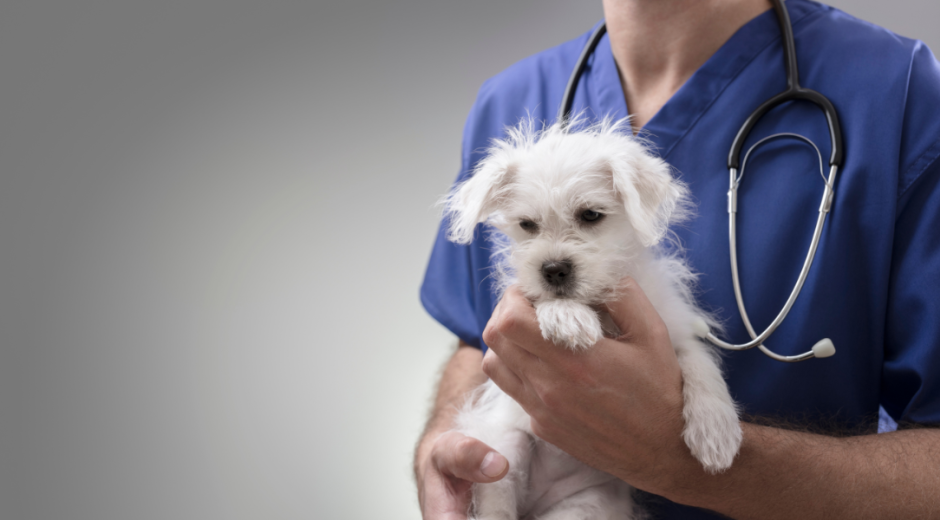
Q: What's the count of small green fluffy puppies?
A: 0